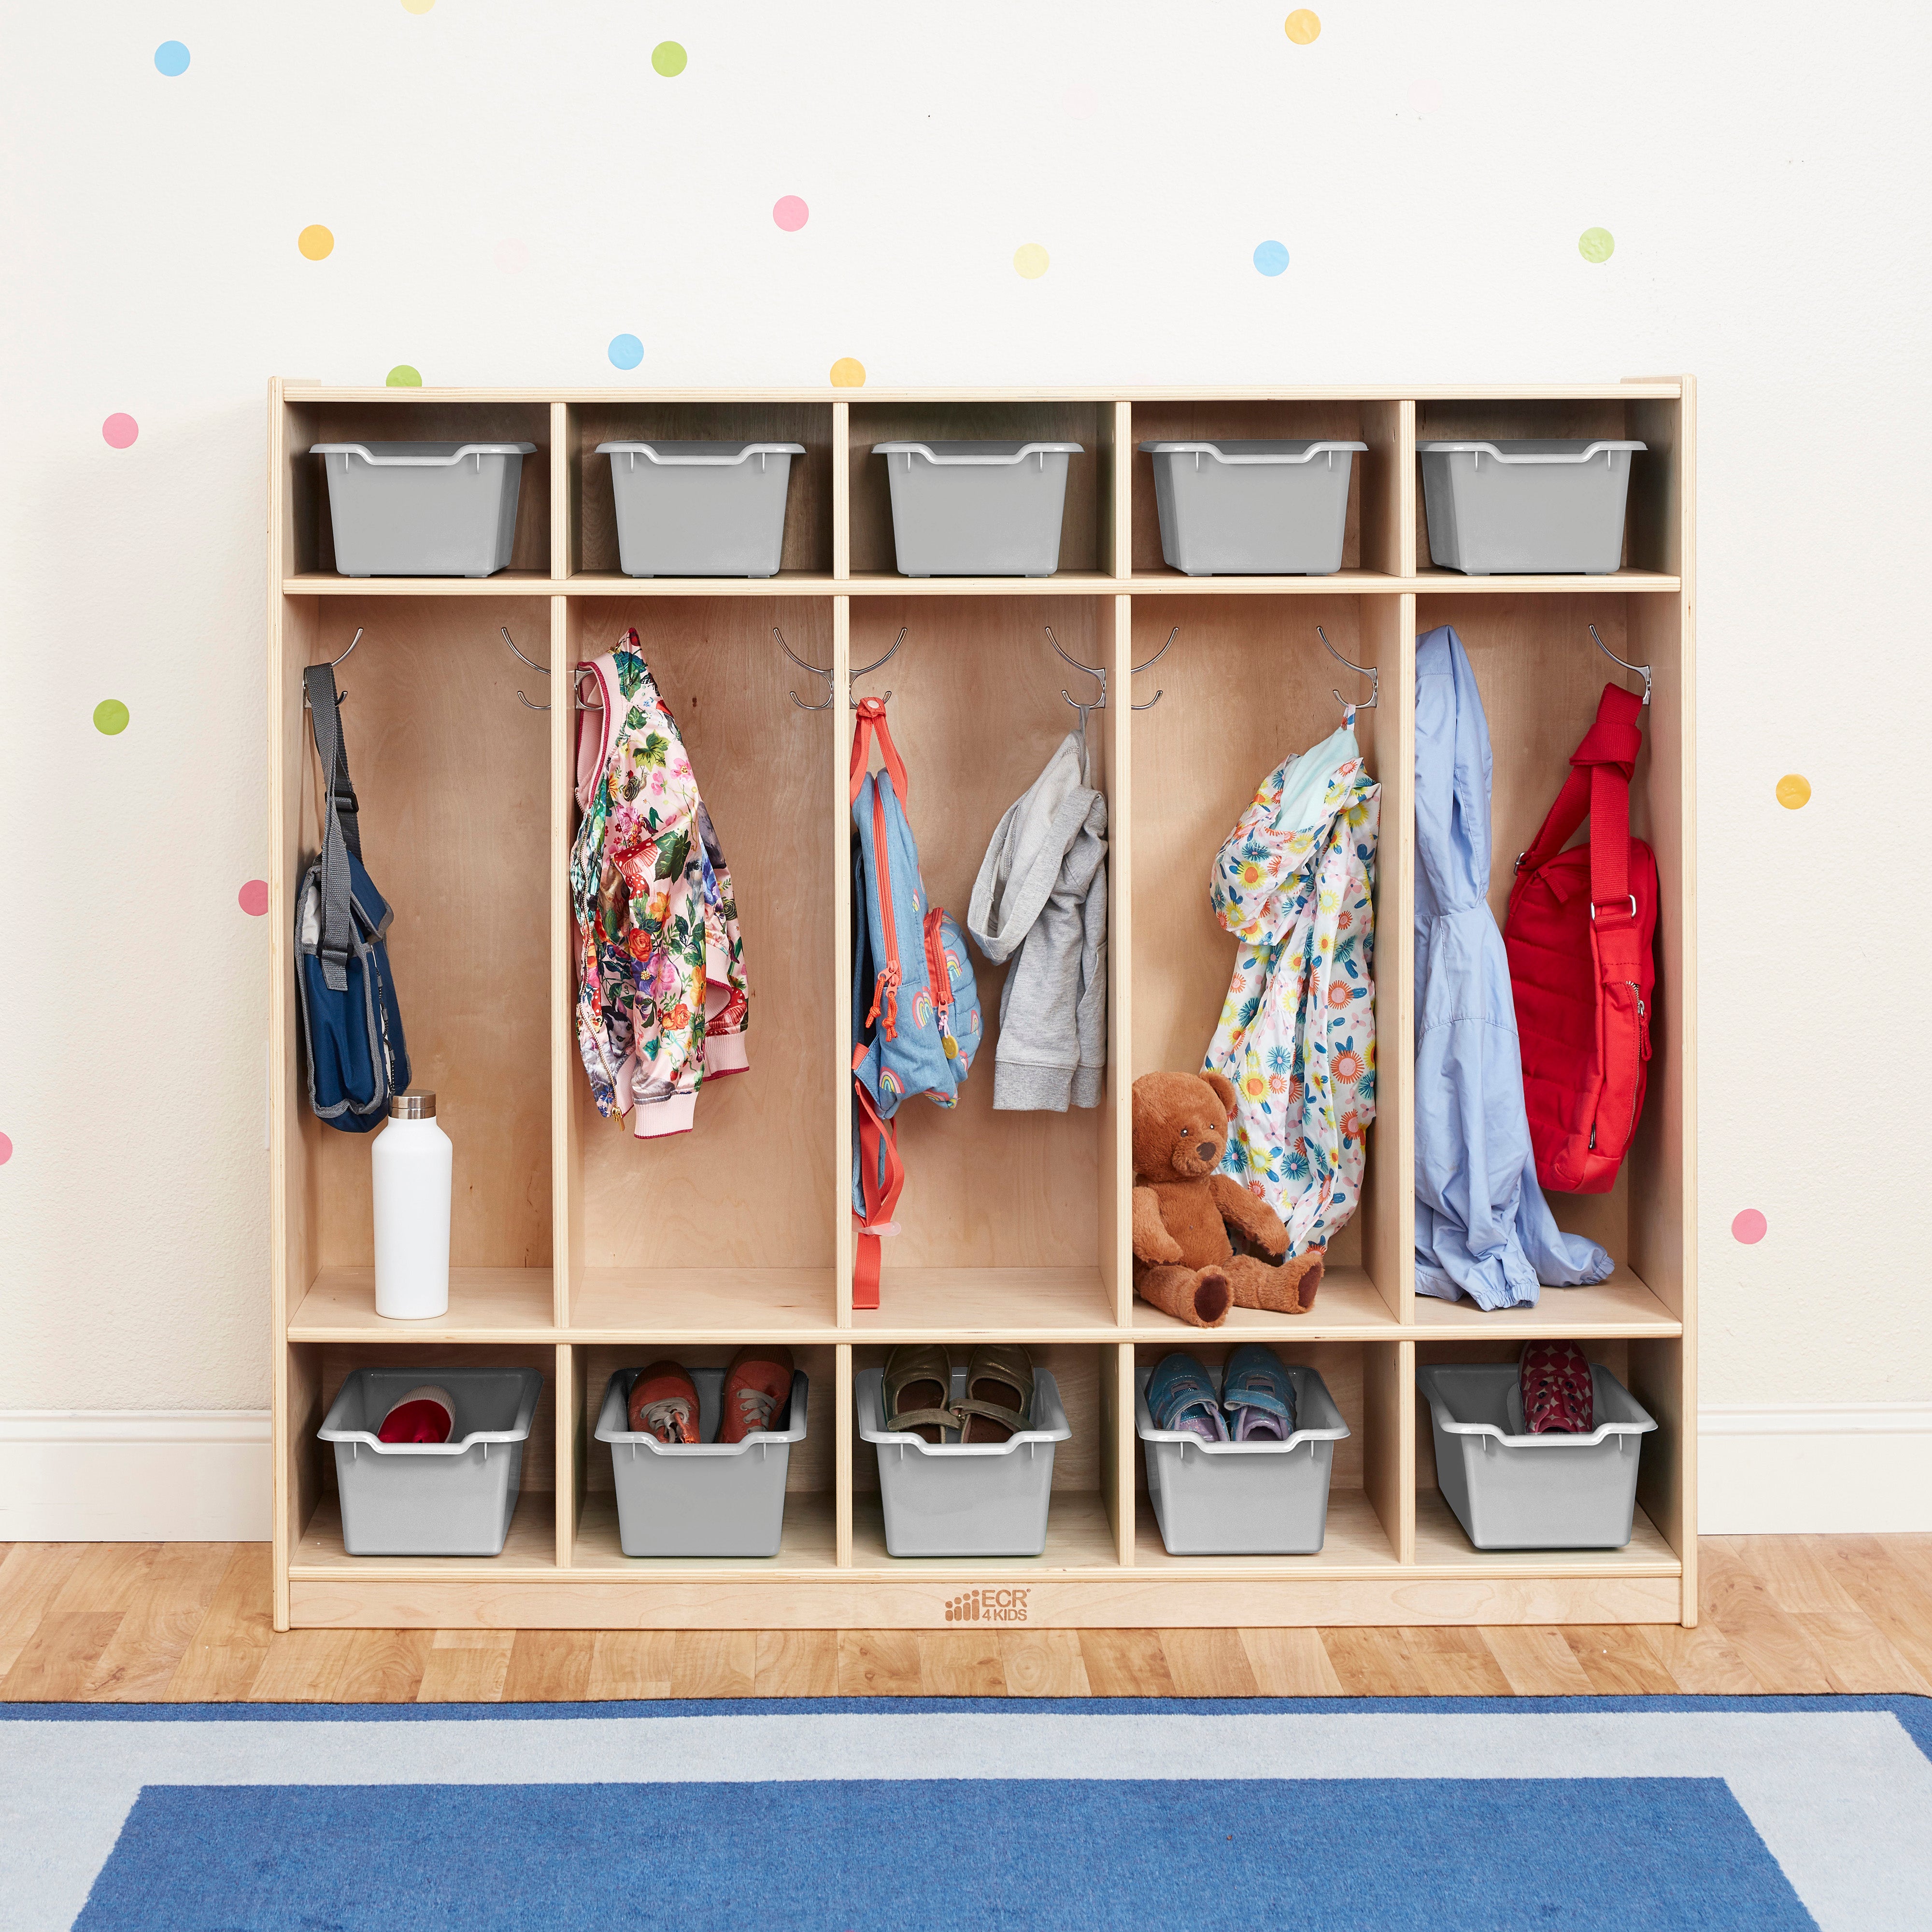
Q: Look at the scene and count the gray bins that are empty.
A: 5